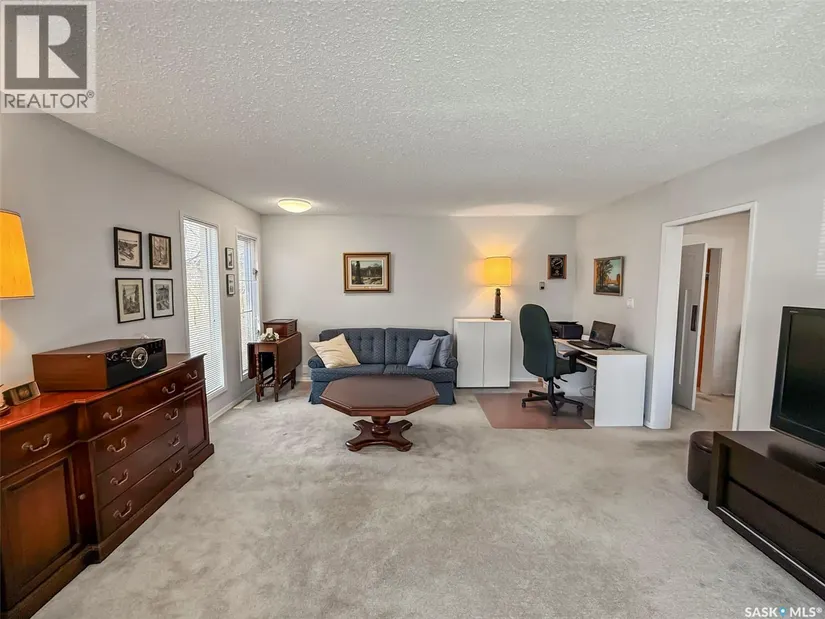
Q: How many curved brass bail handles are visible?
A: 10